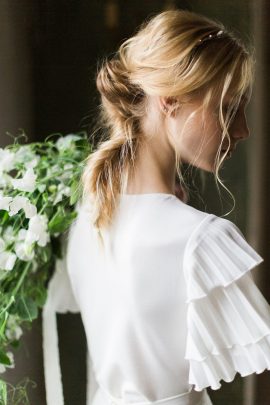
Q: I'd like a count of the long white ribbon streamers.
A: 1